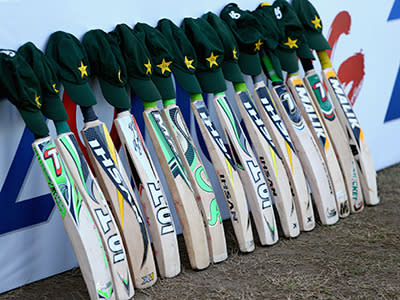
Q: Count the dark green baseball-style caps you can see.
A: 14